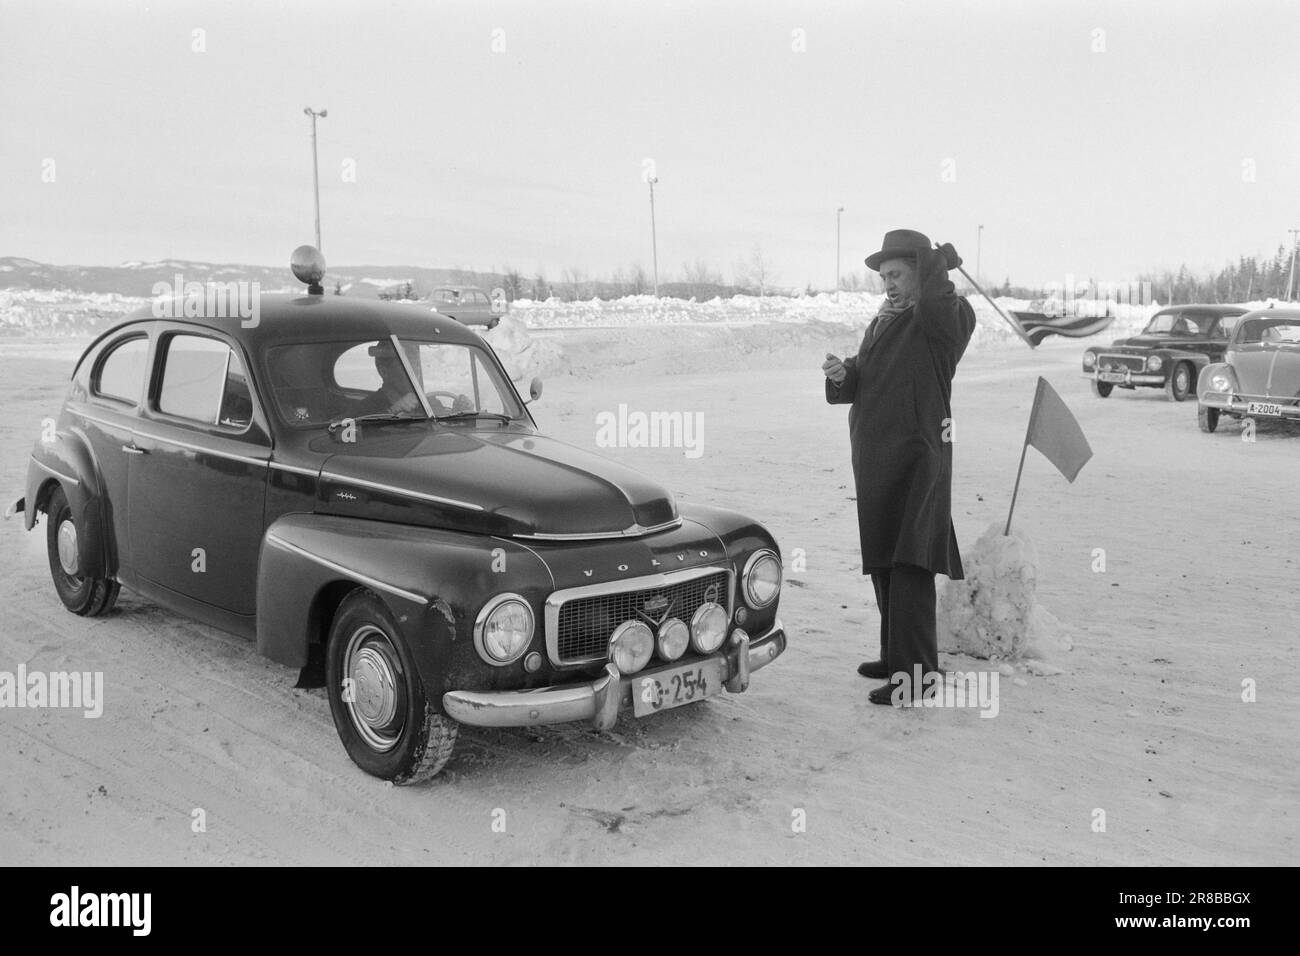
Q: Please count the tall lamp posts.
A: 5